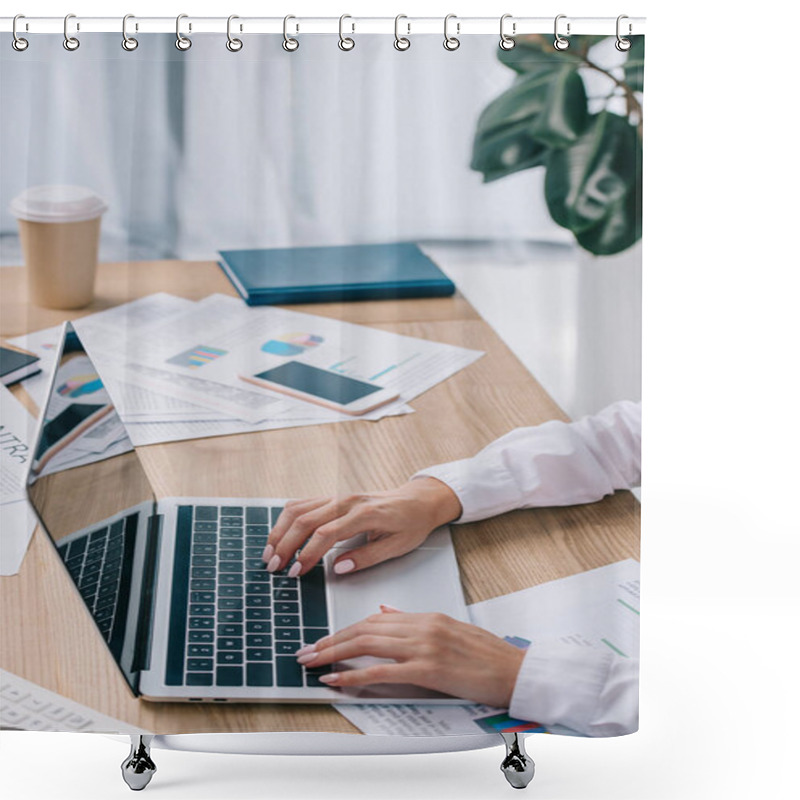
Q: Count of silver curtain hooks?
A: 12